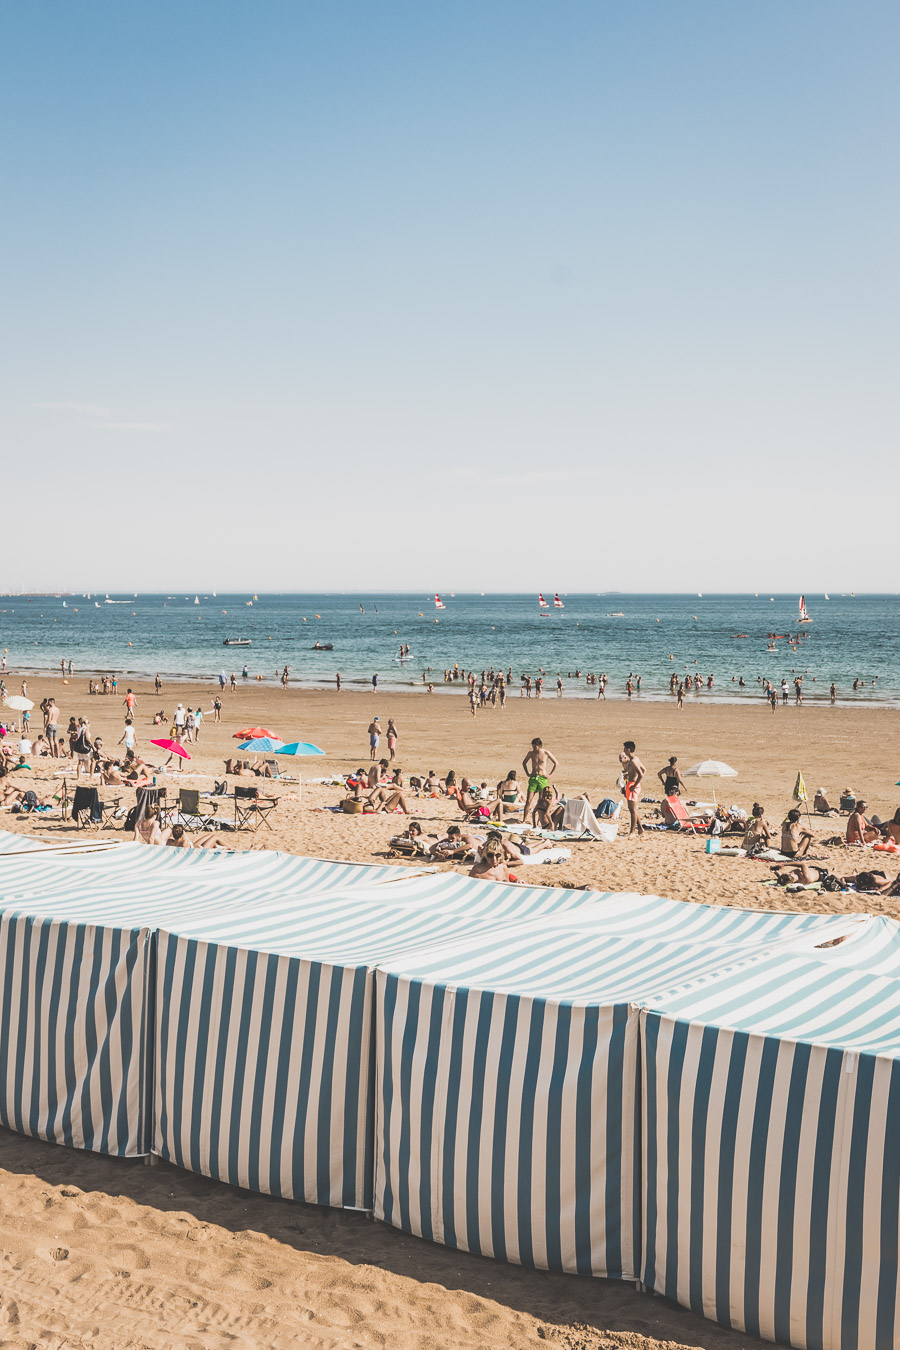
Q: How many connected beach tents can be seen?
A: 4